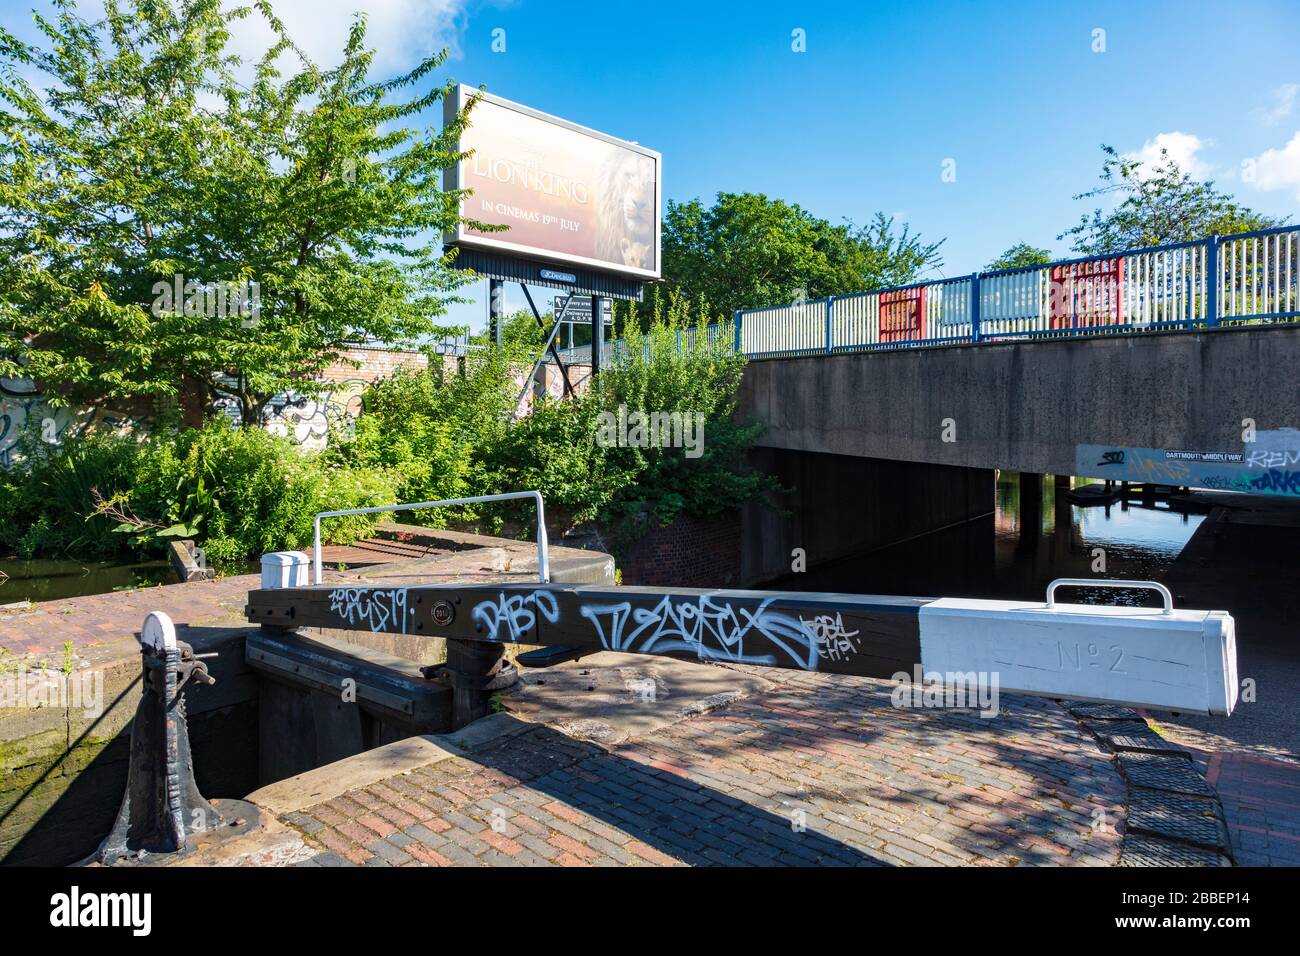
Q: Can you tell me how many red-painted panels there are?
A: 2